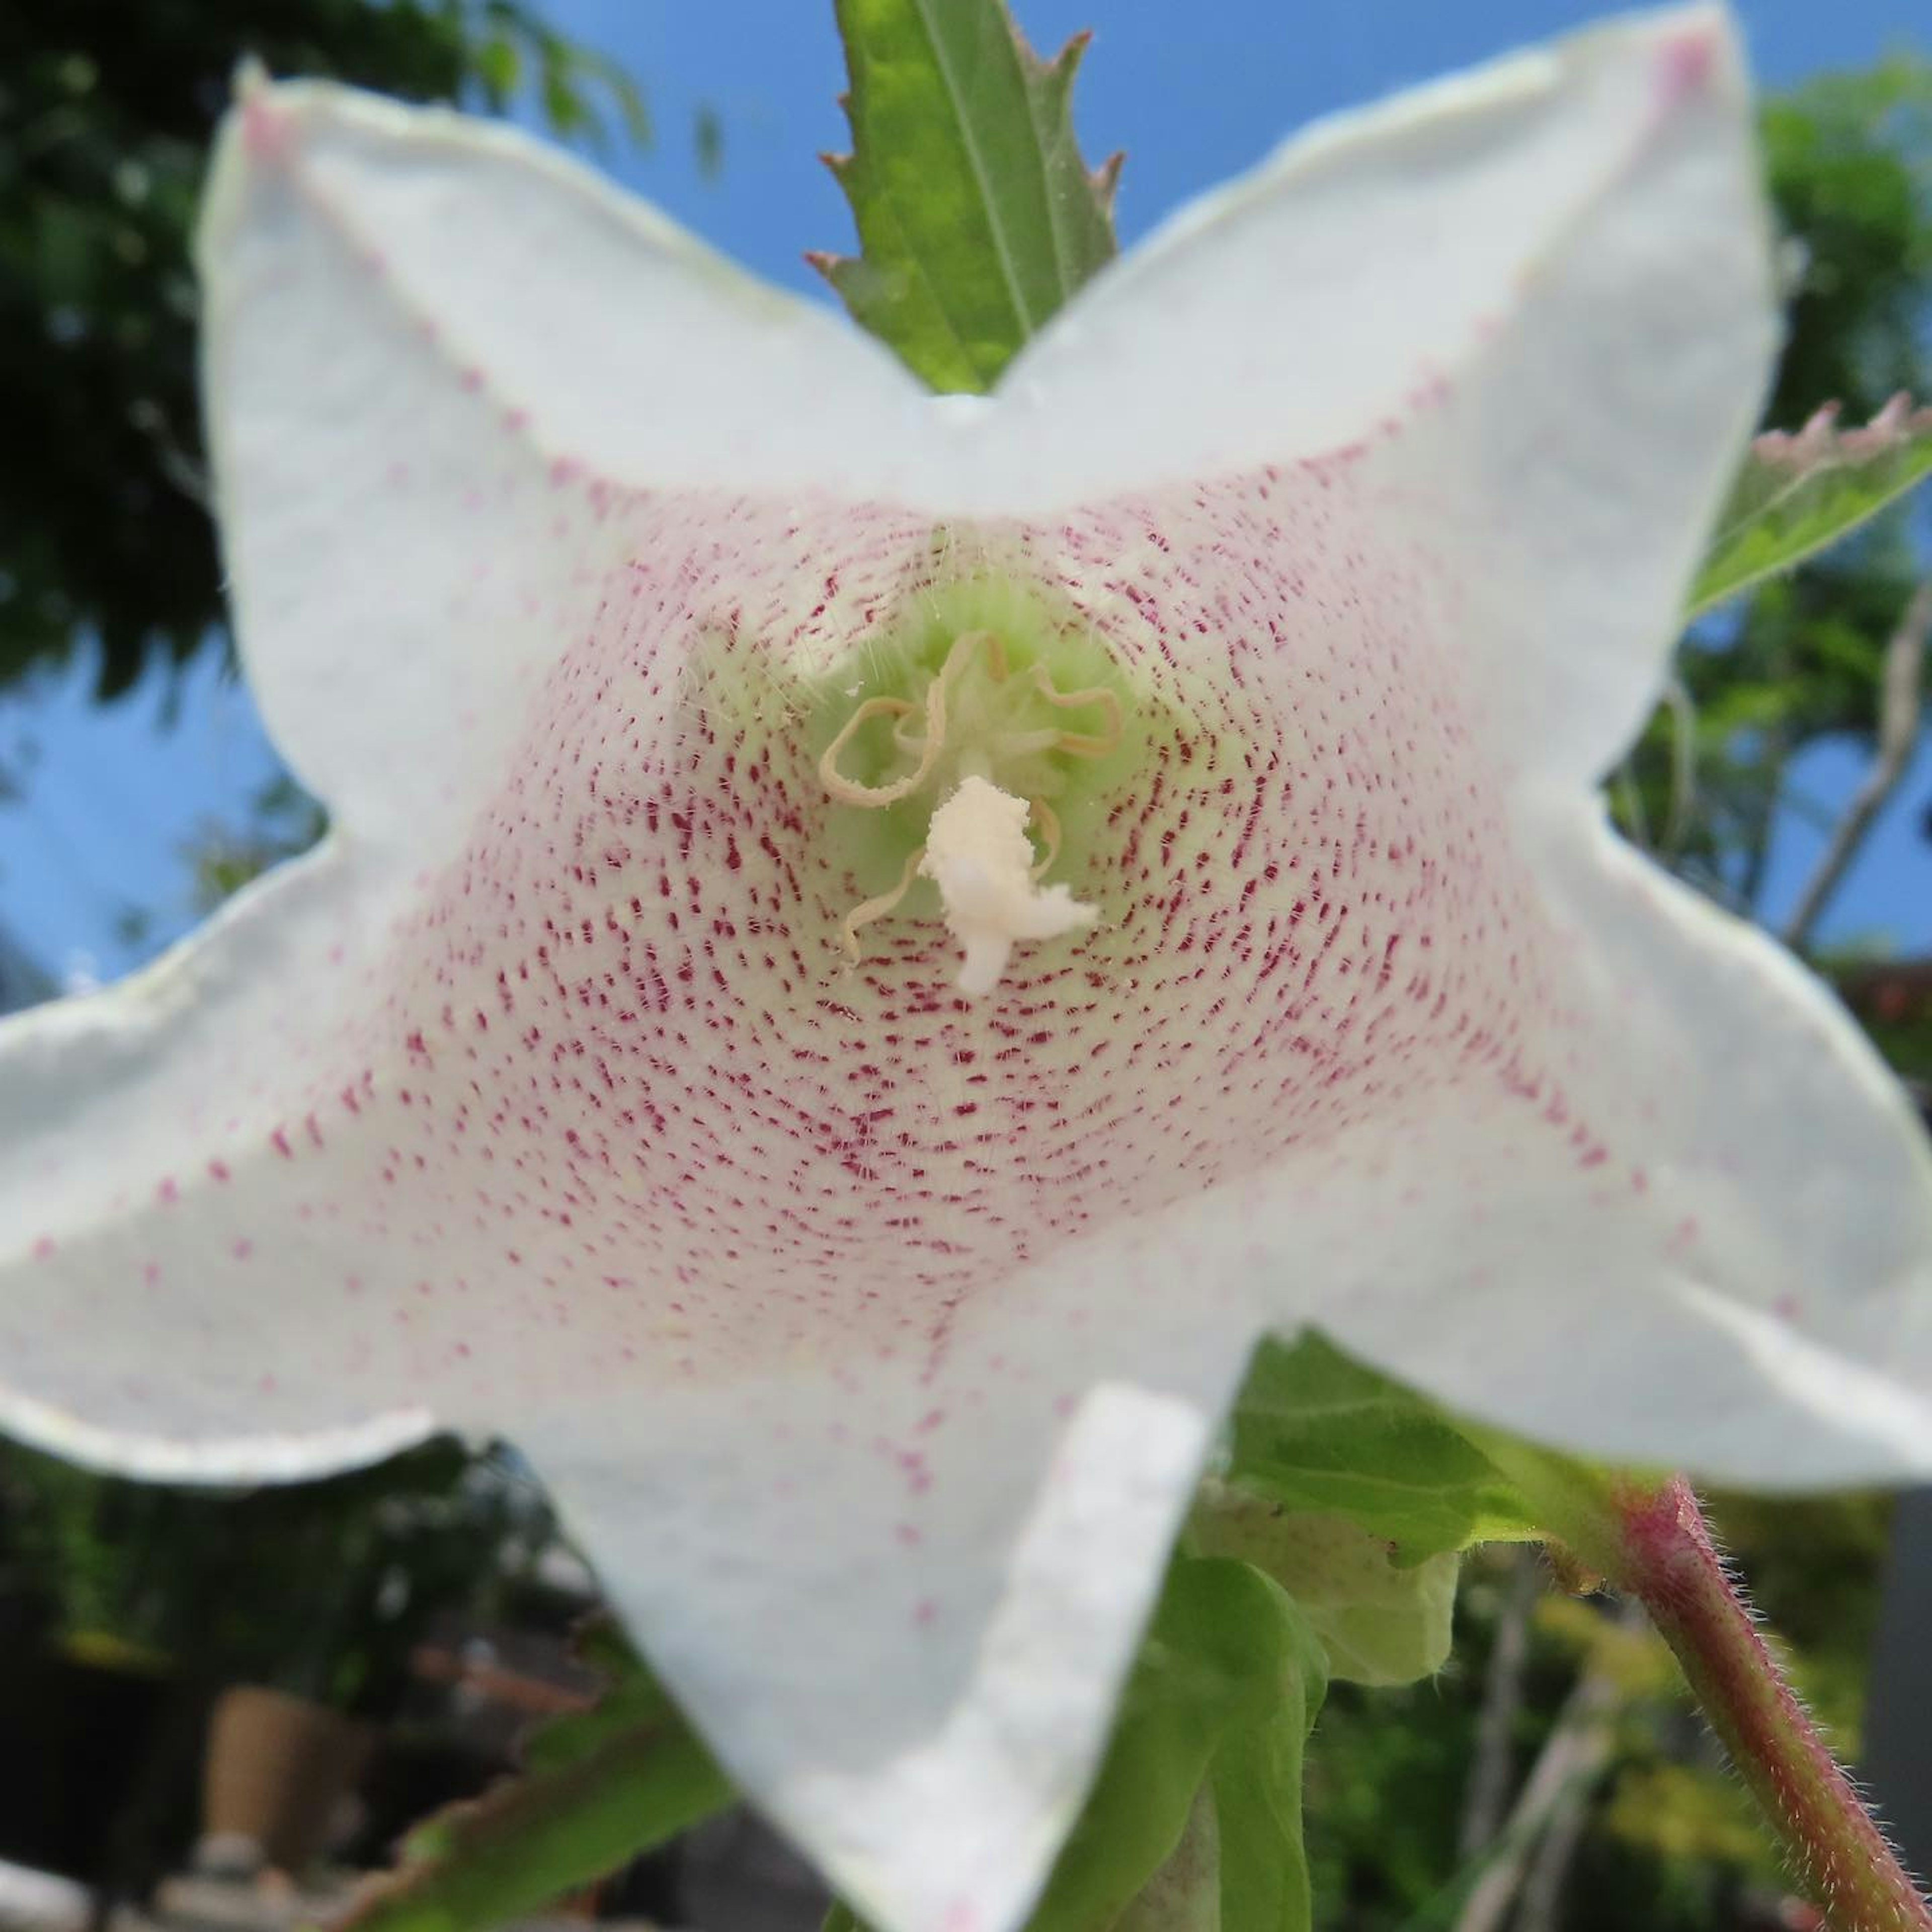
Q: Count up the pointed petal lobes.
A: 5